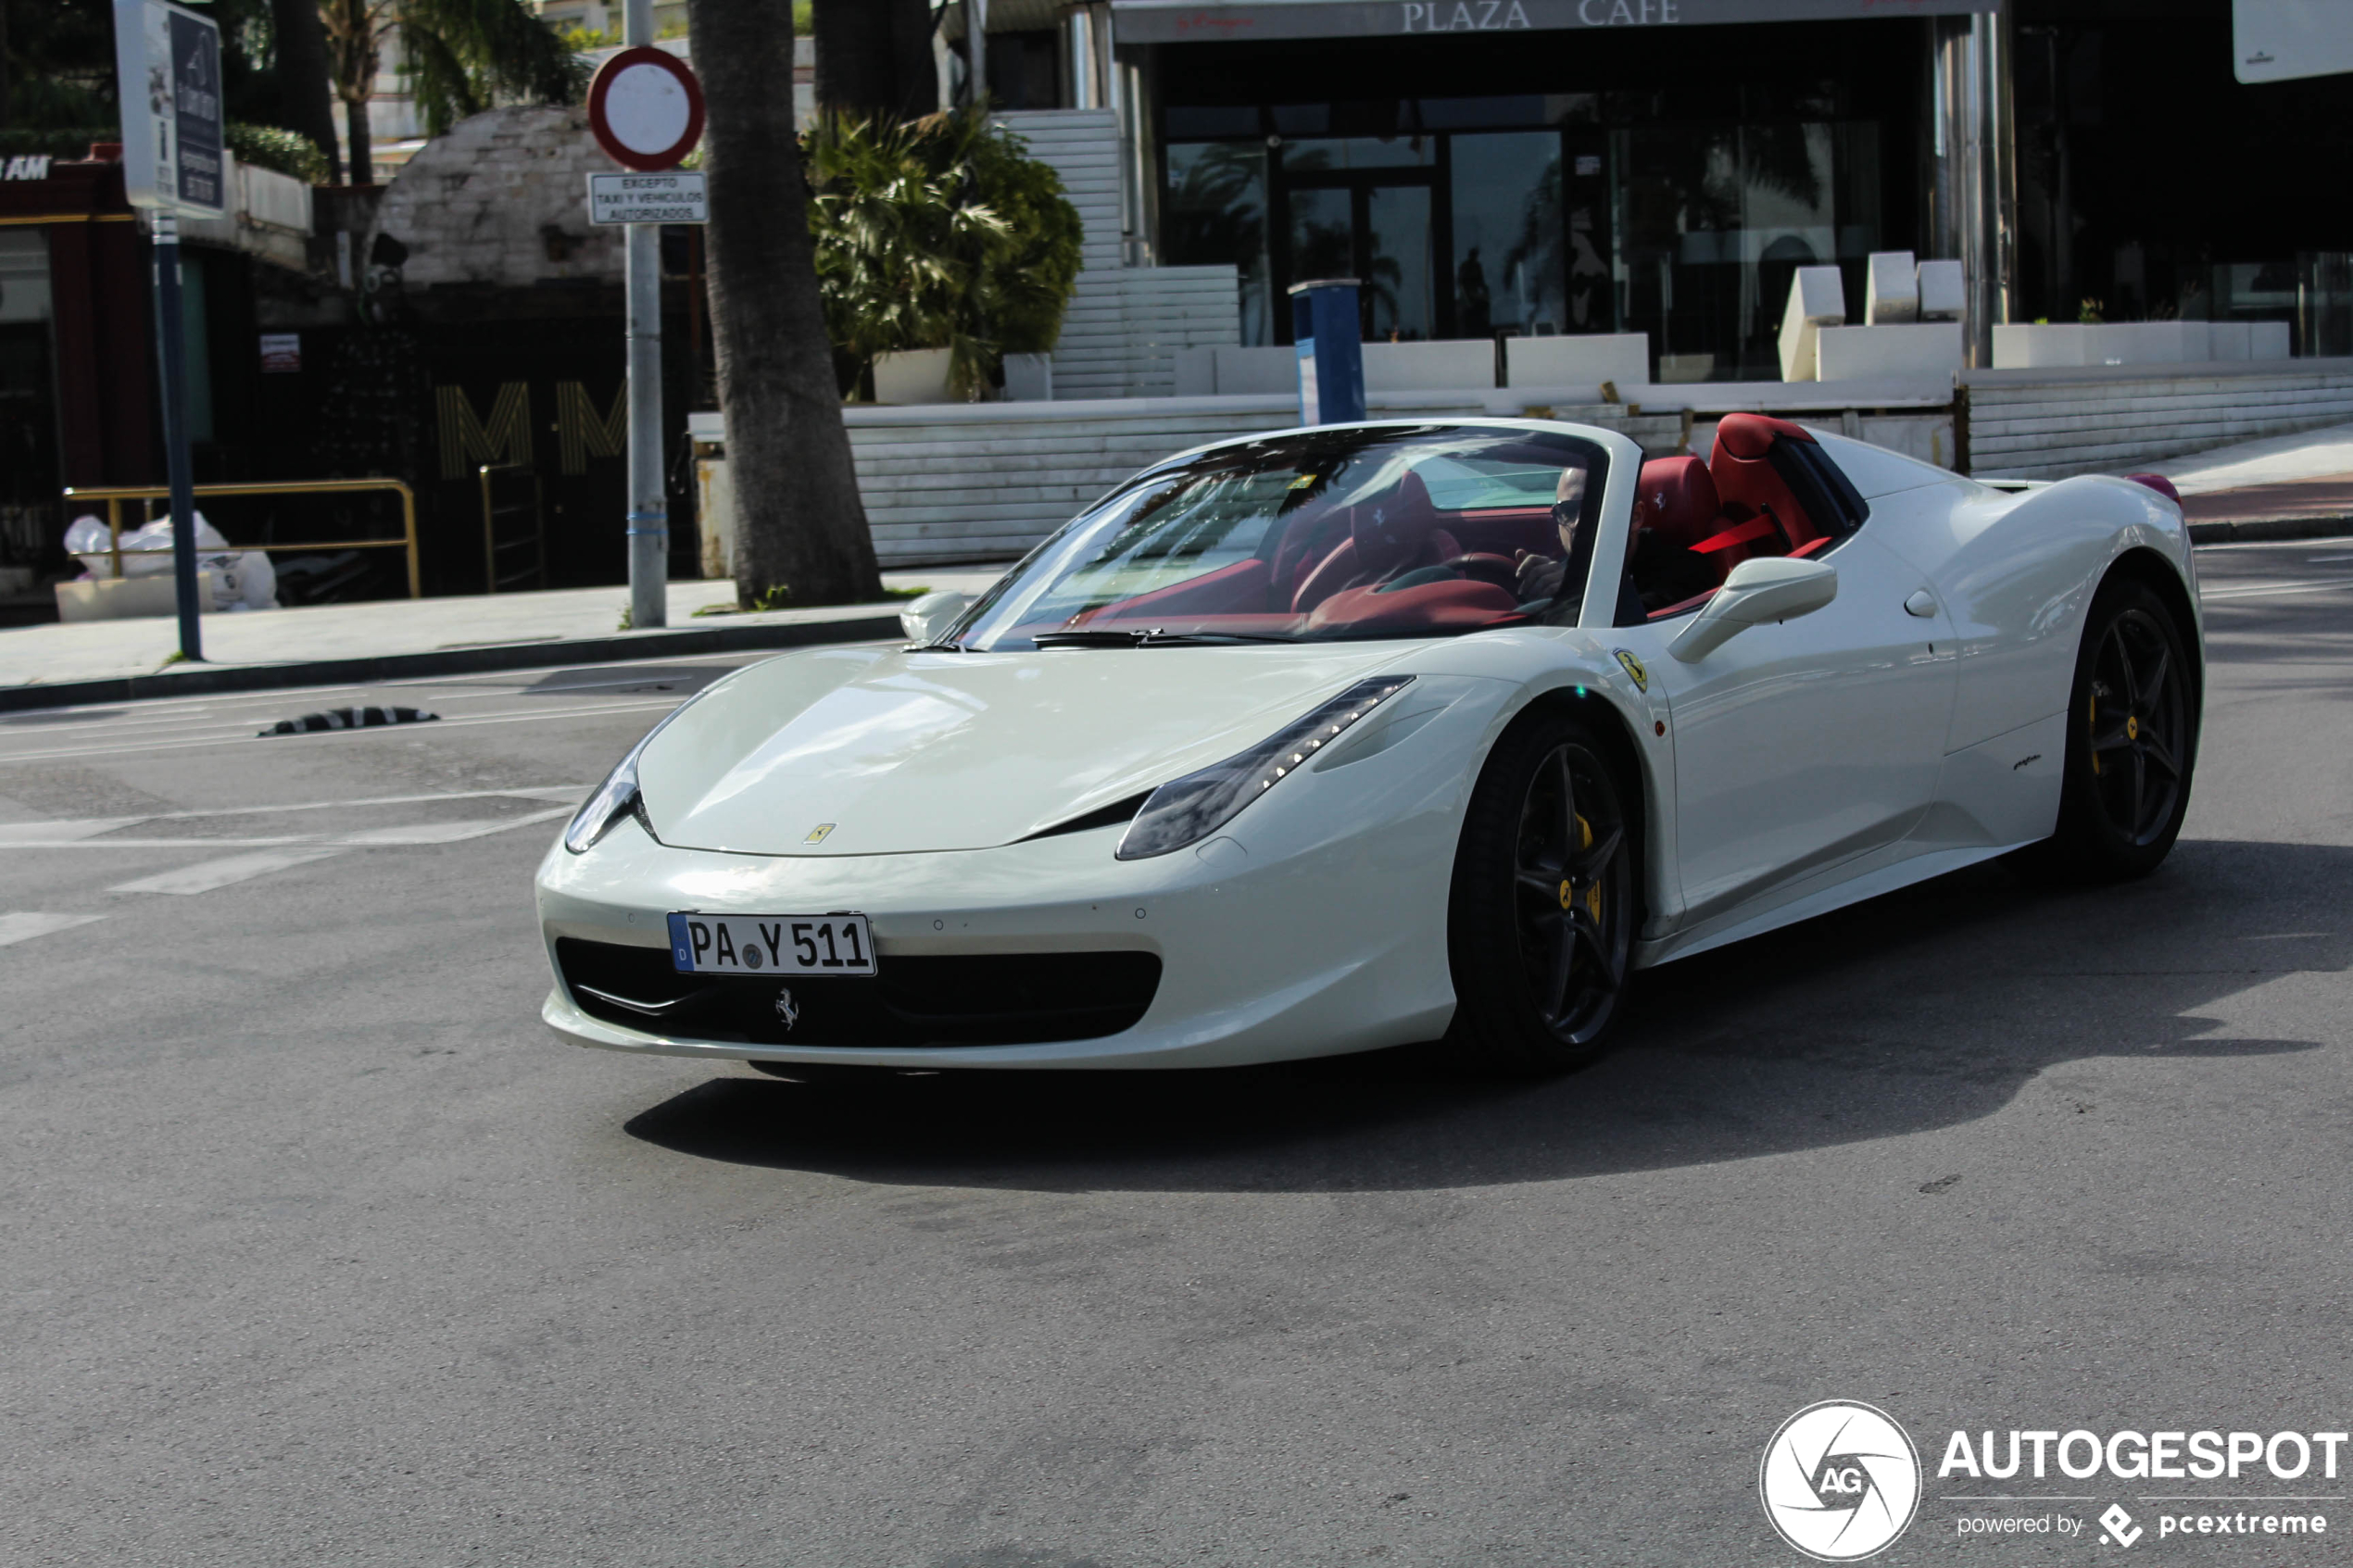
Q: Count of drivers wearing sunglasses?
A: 1